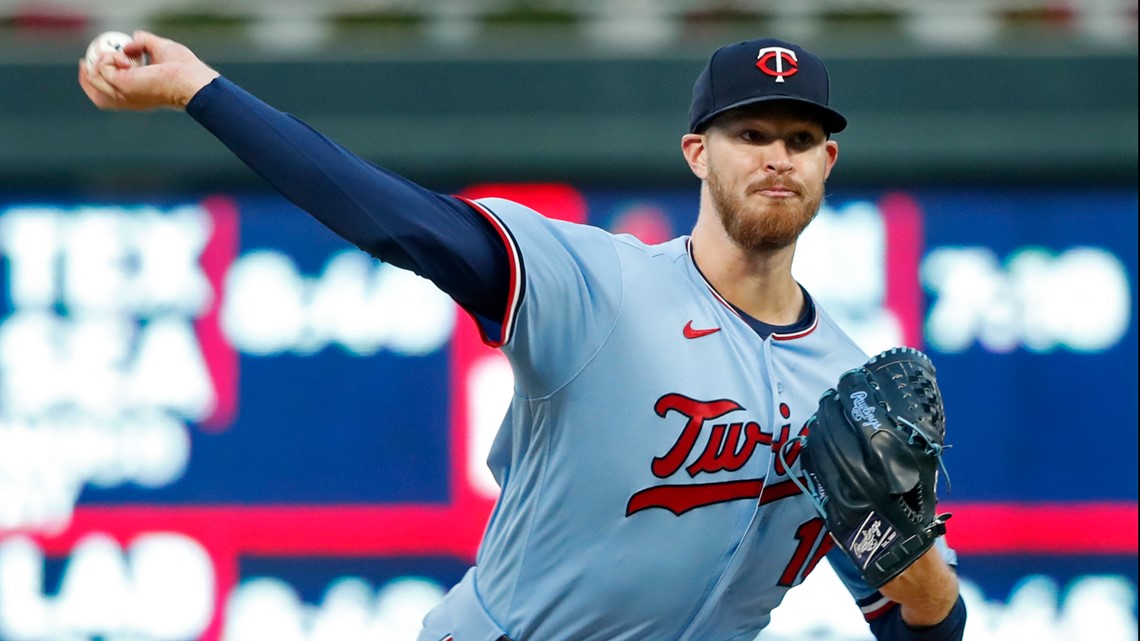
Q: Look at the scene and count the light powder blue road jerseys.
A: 1